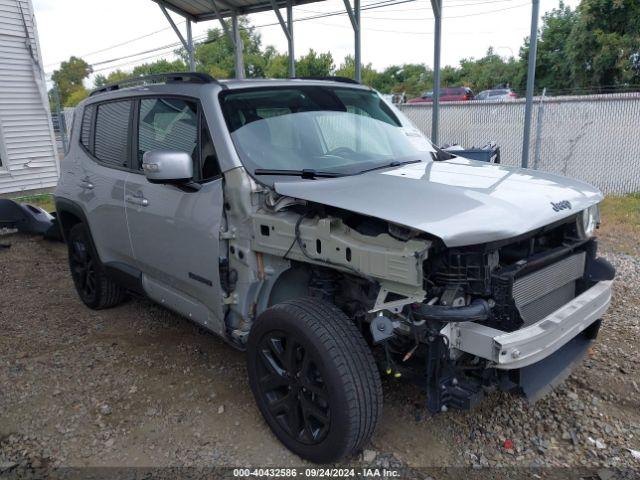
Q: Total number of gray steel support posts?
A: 6